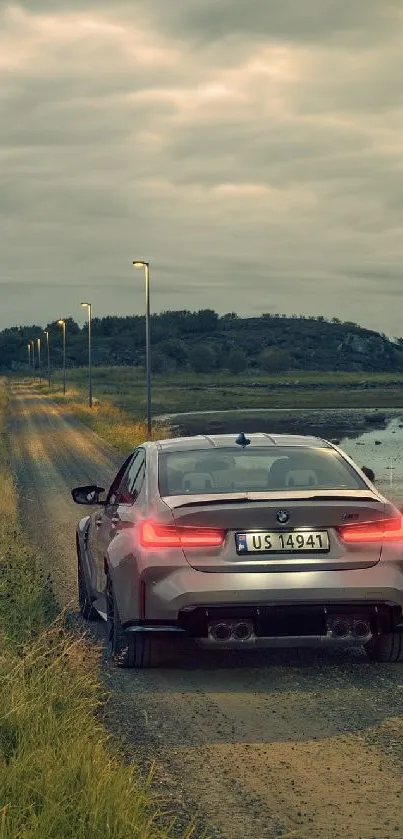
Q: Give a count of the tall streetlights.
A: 7